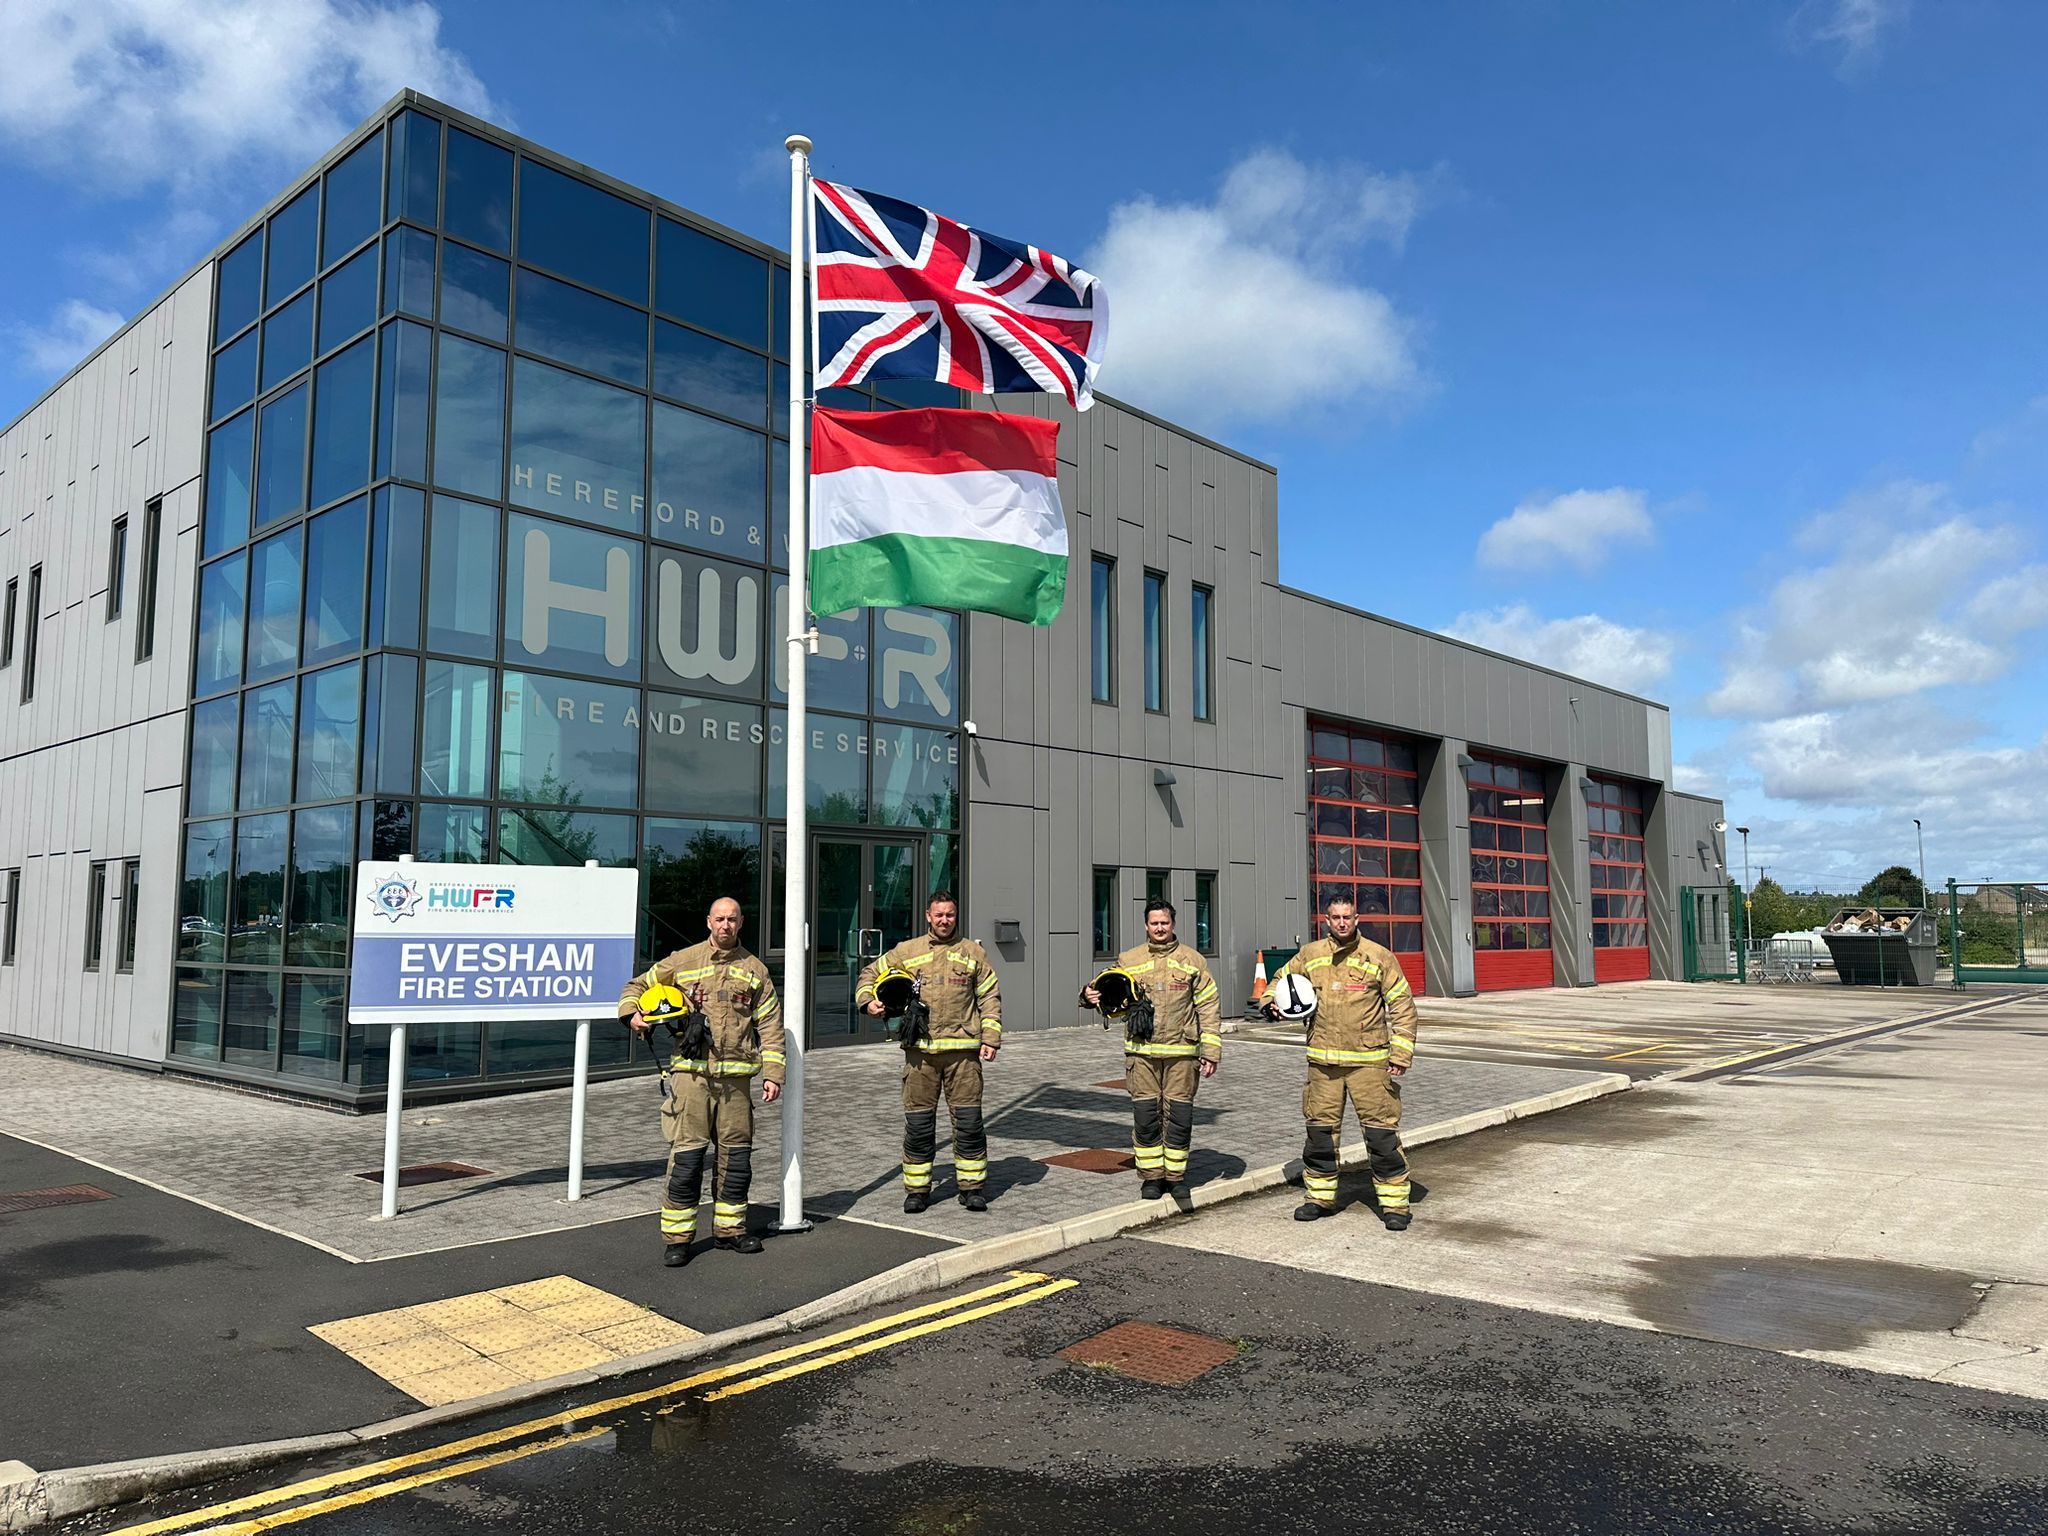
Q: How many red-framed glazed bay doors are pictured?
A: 3